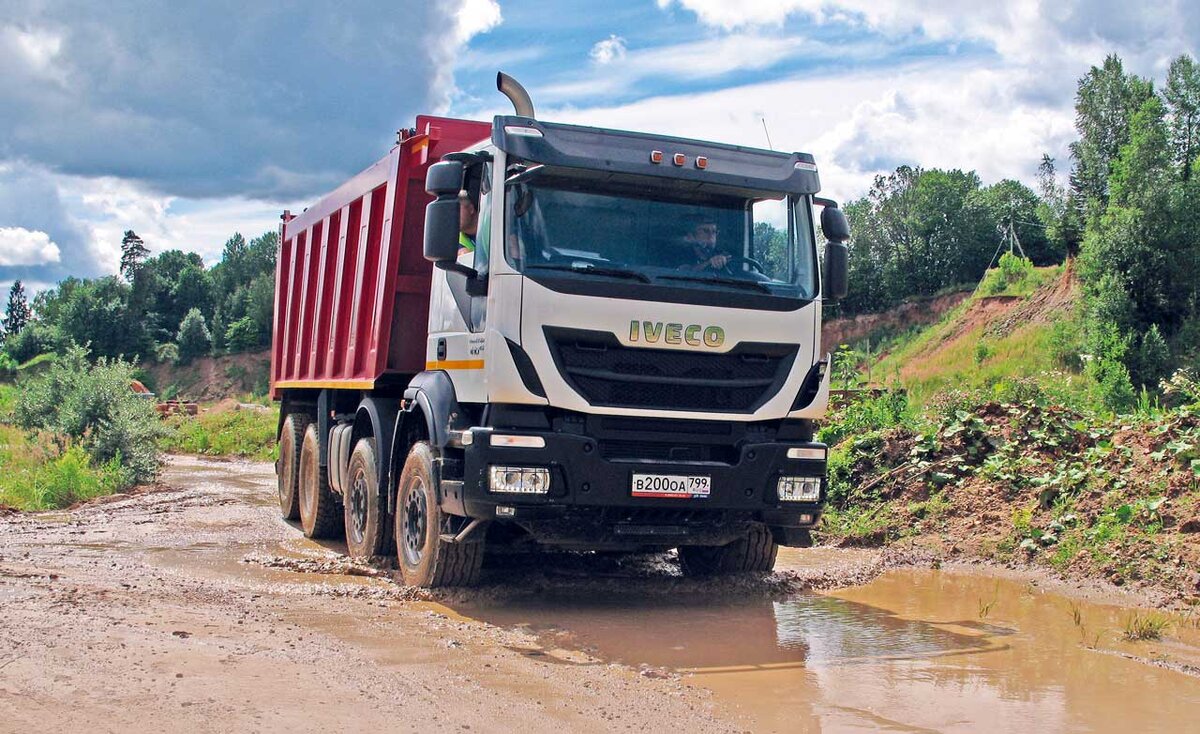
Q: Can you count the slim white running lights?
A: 4